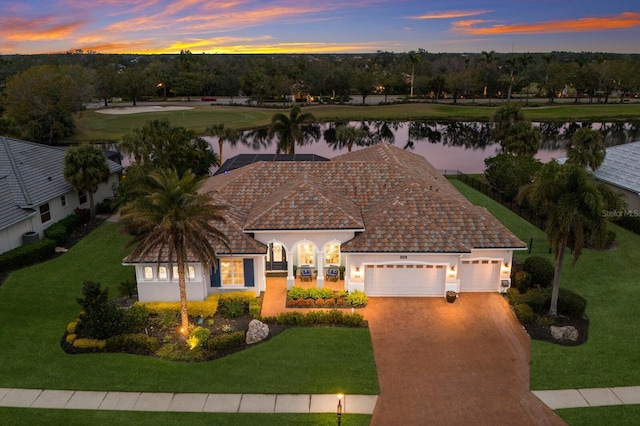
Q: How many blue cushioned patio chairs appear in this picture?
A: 2